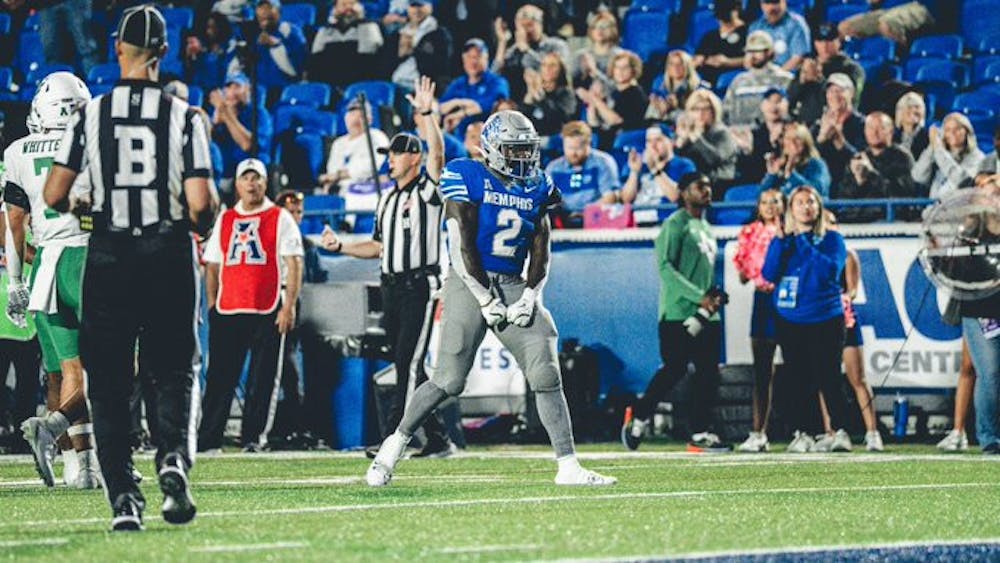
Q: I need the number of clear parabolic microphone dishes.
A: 1